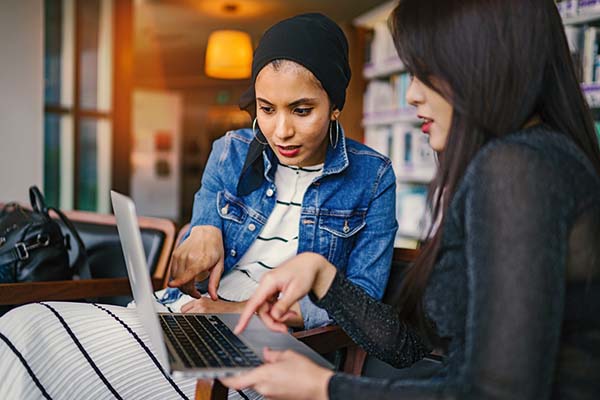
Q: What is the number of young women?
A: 2